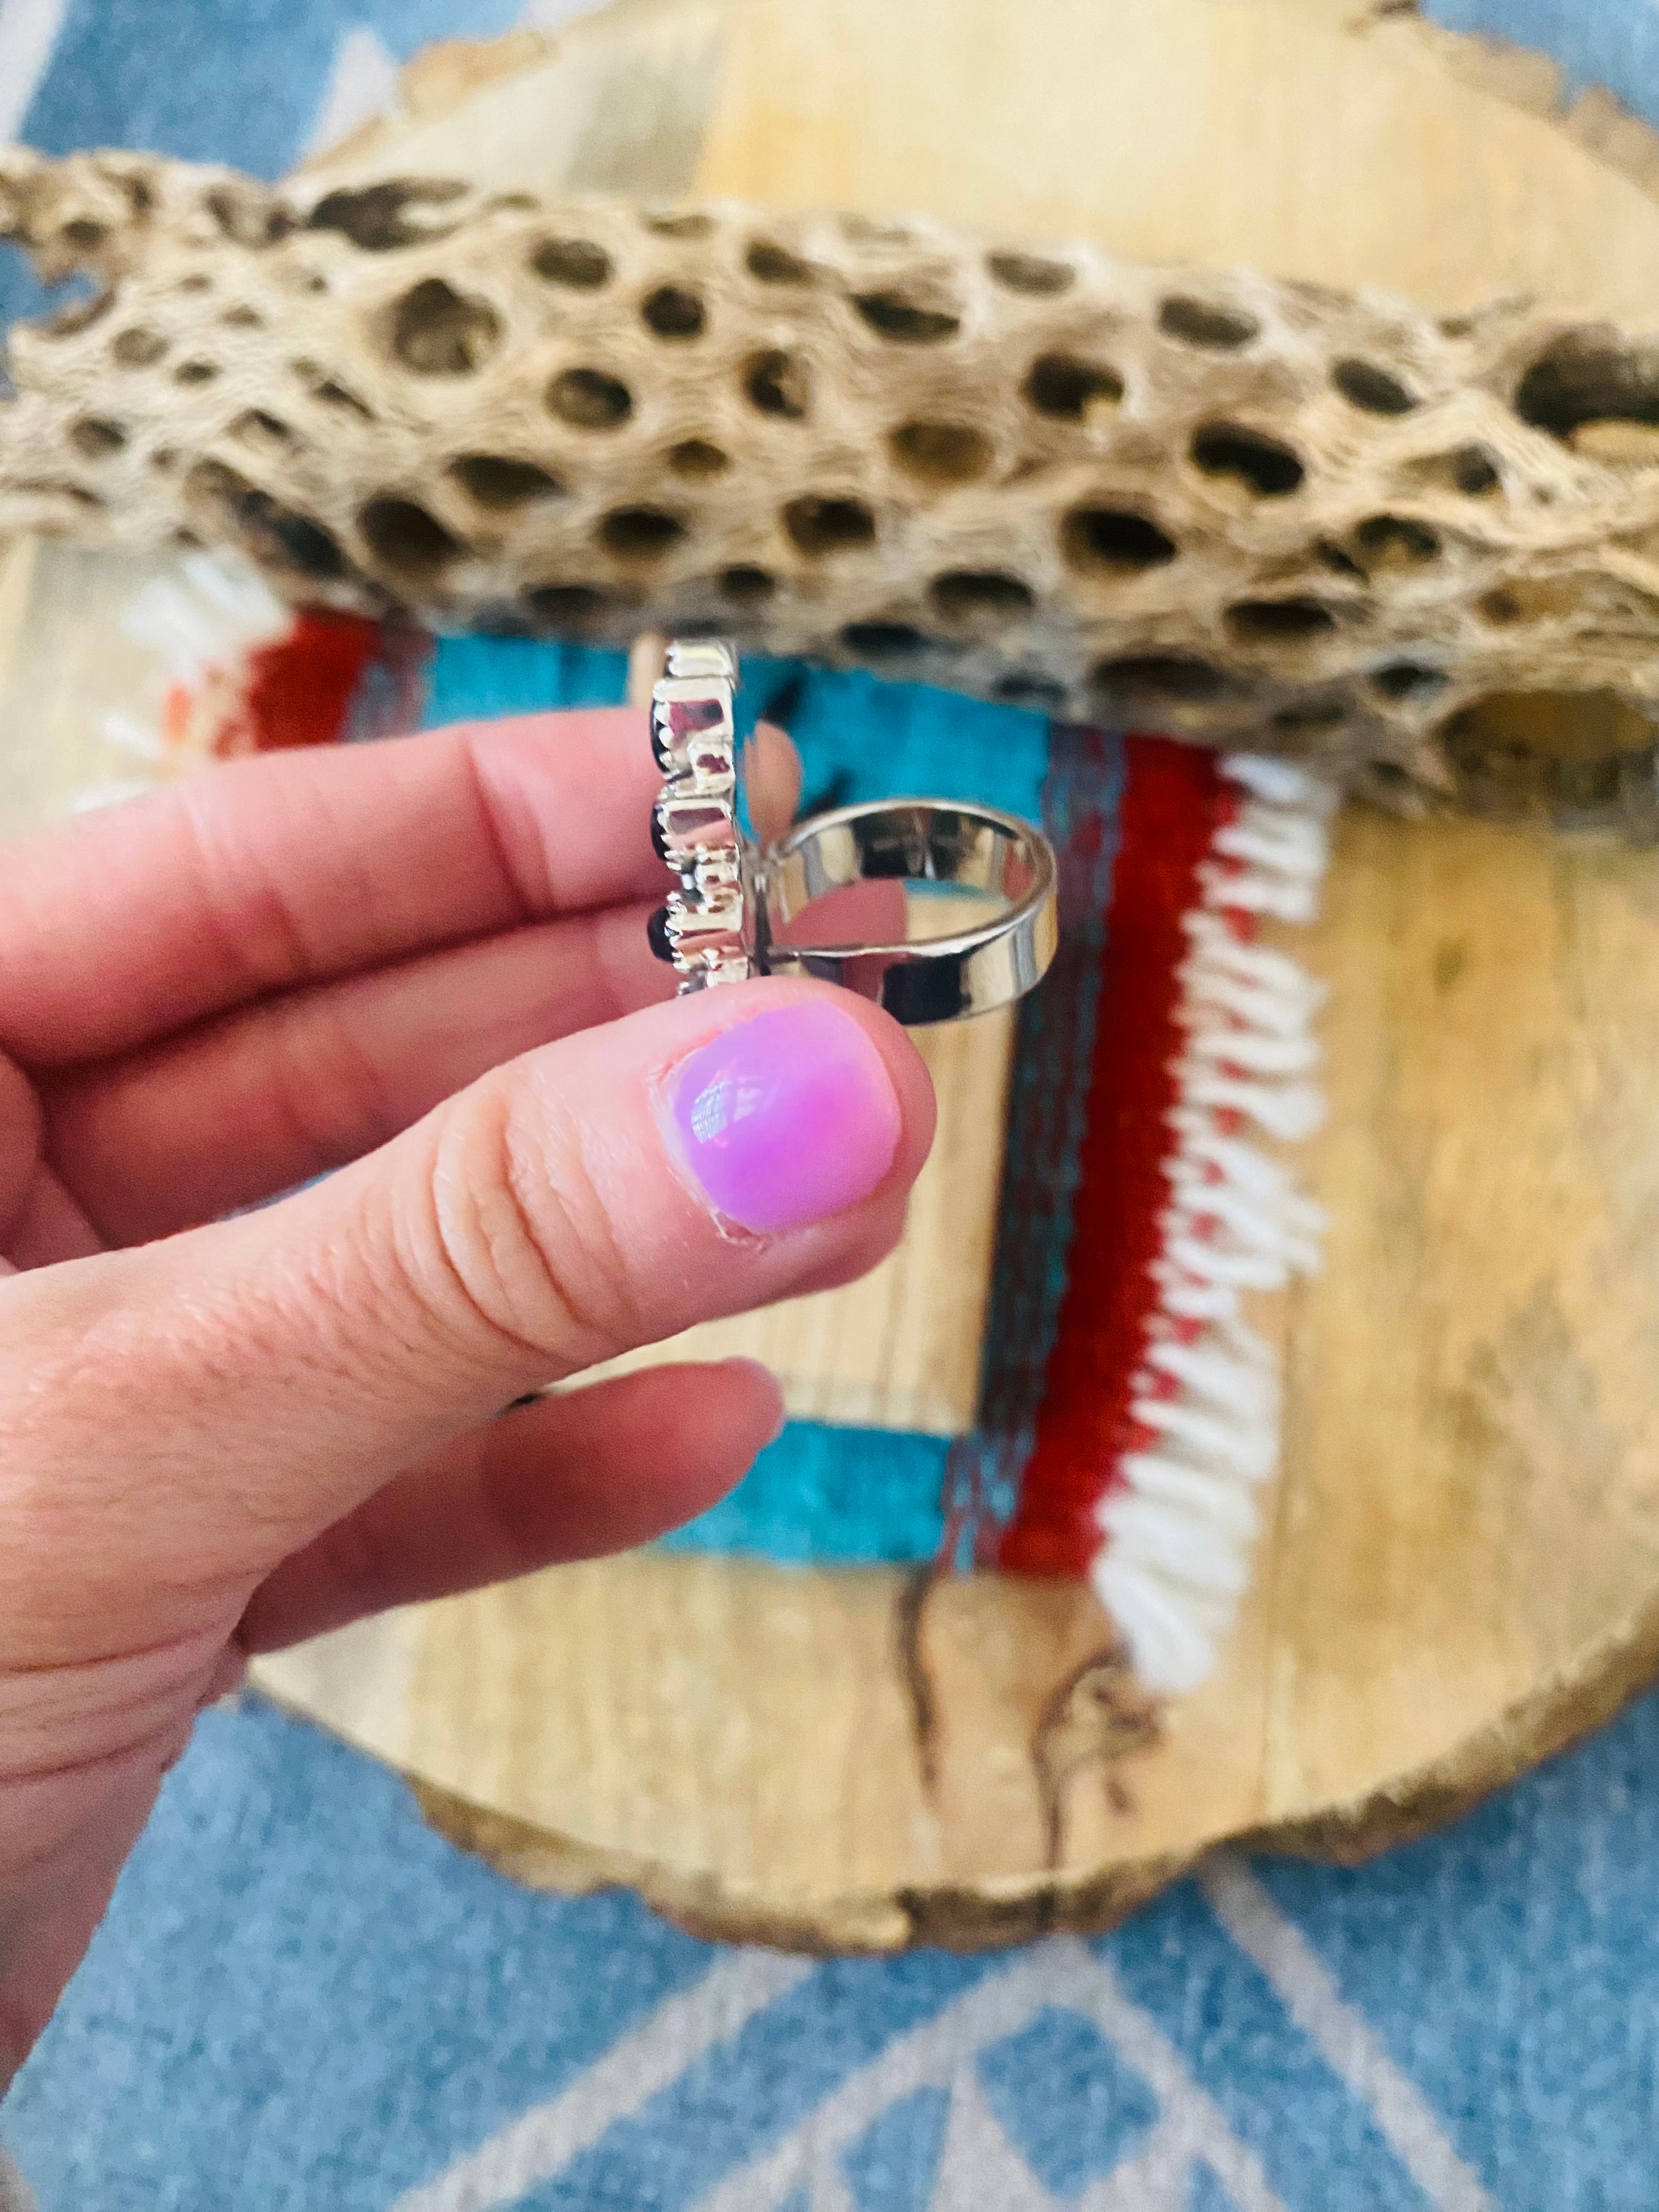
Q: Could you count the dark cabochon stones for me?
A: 3